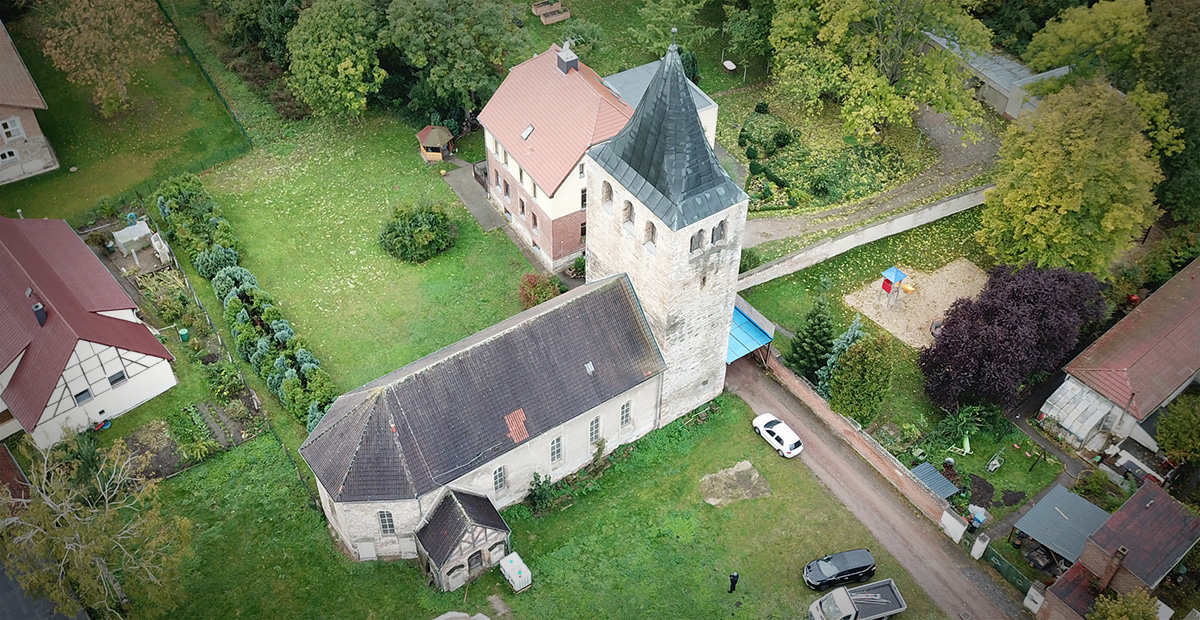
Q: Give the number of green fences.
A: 2